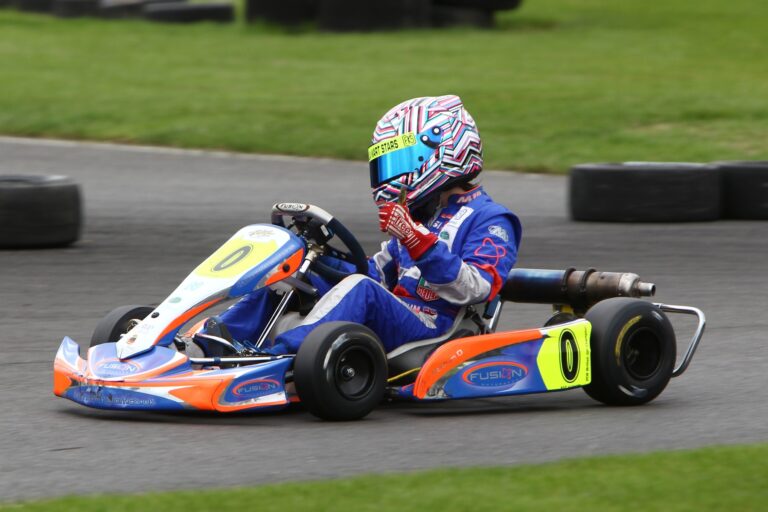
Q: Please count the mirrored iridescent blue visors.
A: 1